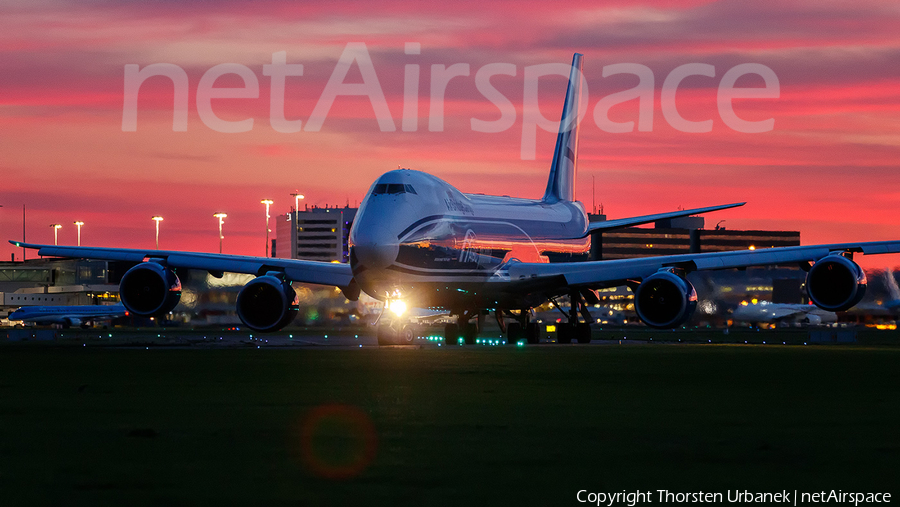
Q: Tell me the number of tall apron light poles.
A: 6